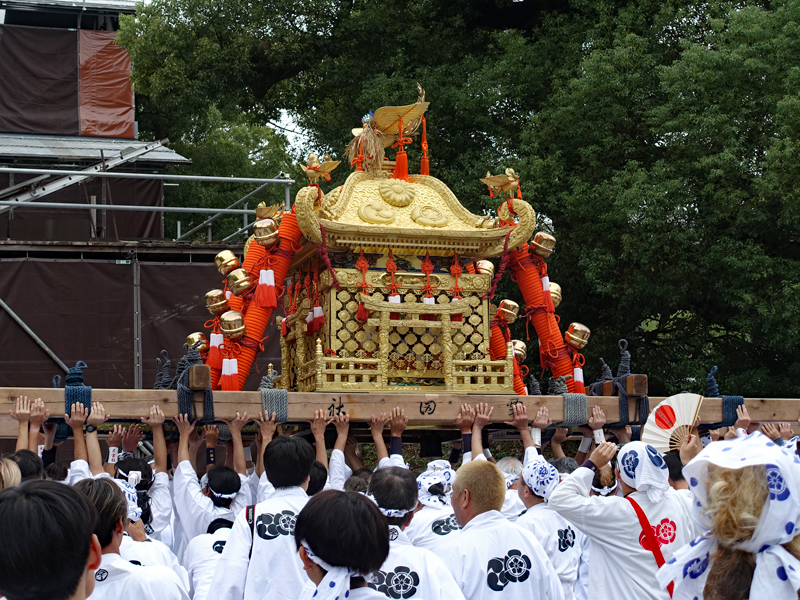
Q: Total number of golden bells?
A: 12